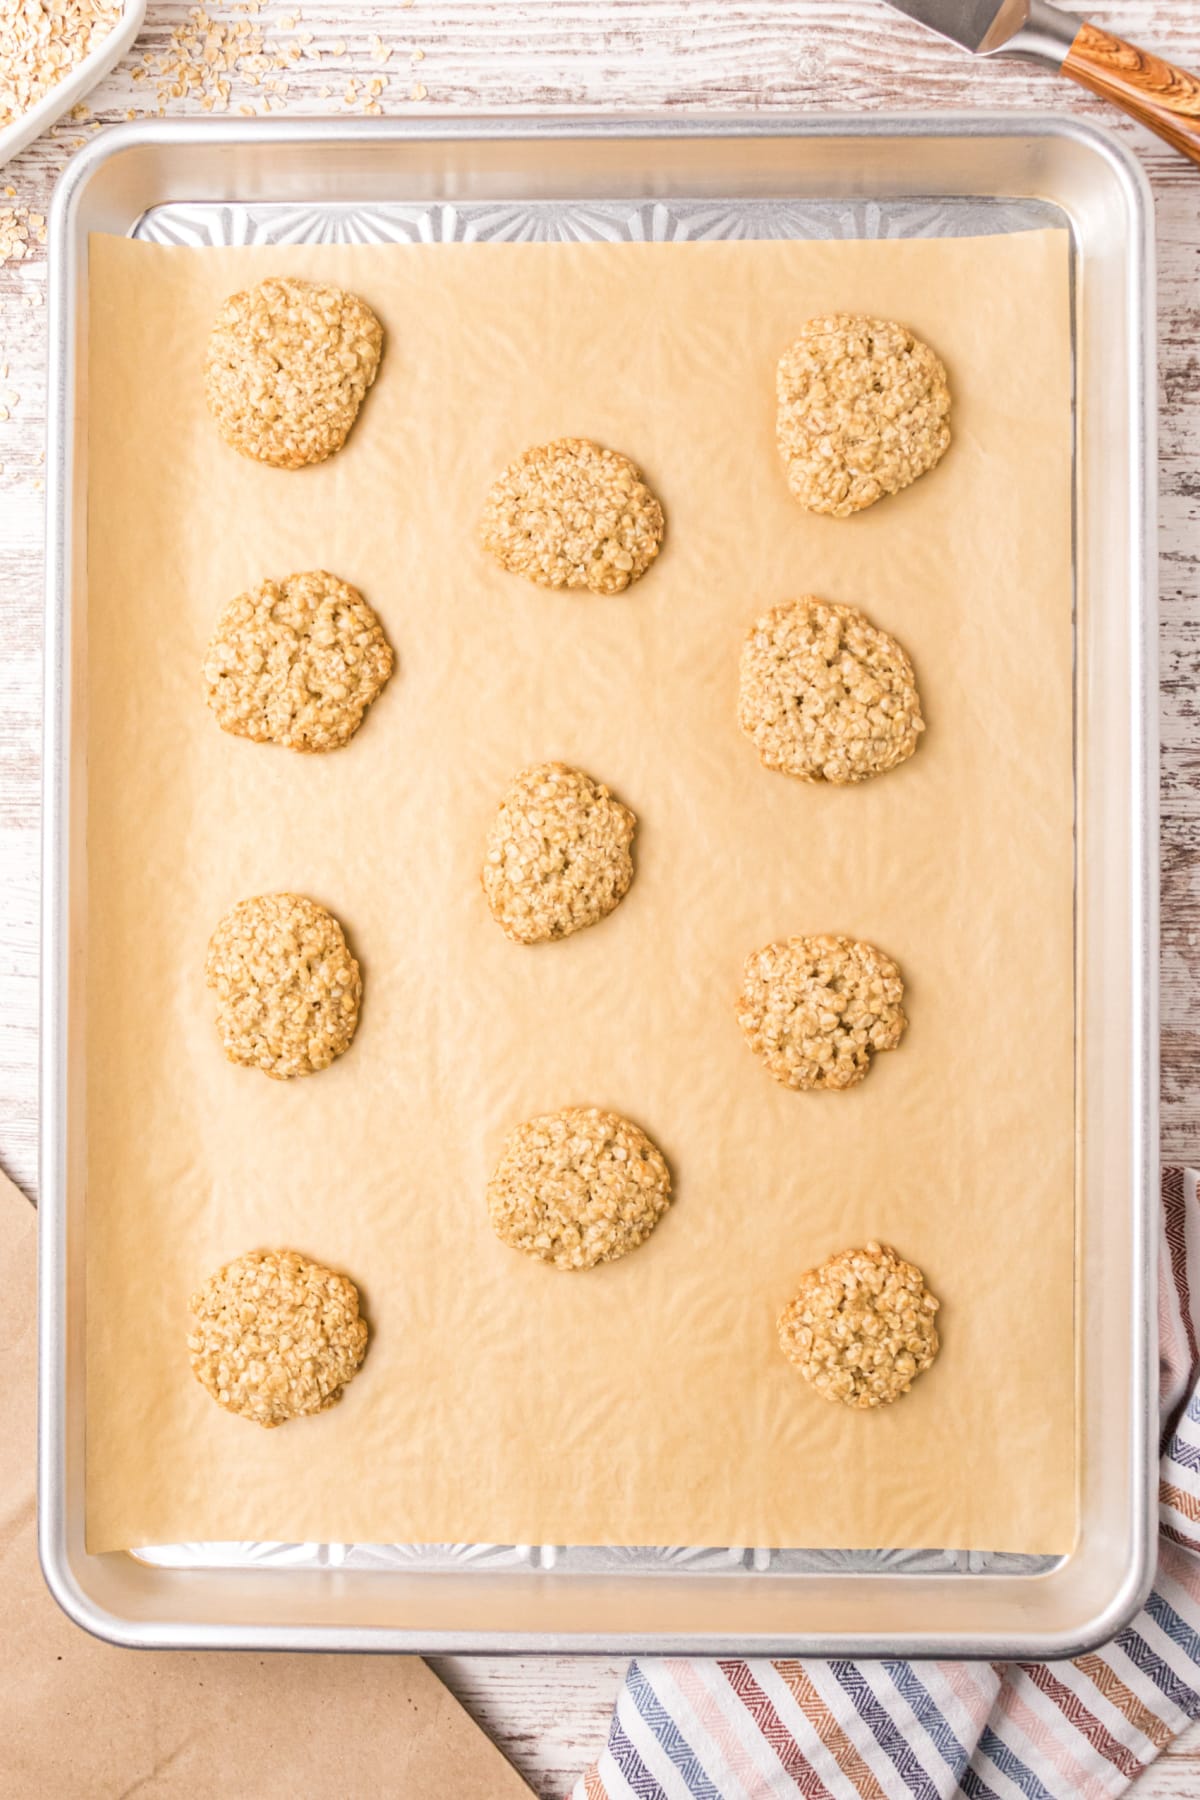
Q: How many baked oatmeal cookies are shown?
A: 11